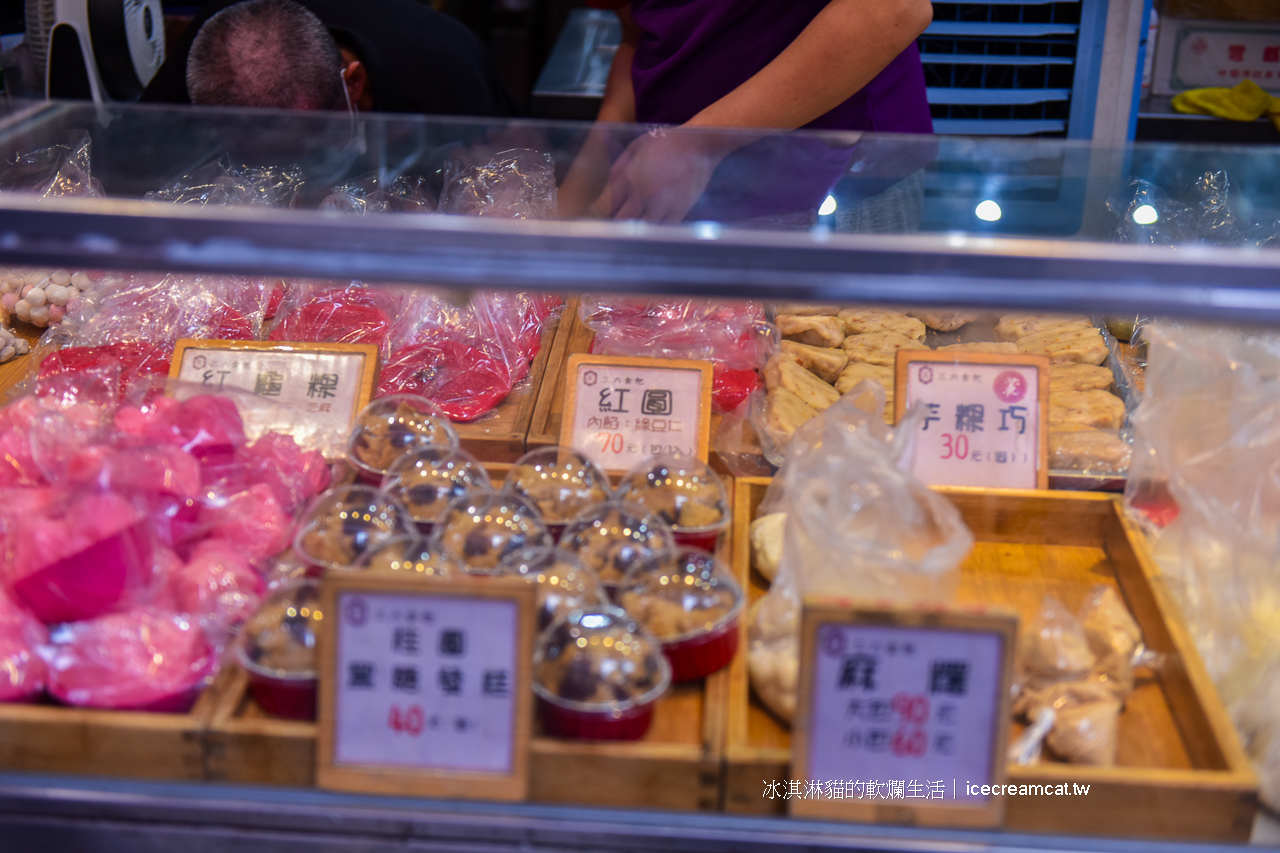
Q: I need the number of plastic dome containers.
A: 12